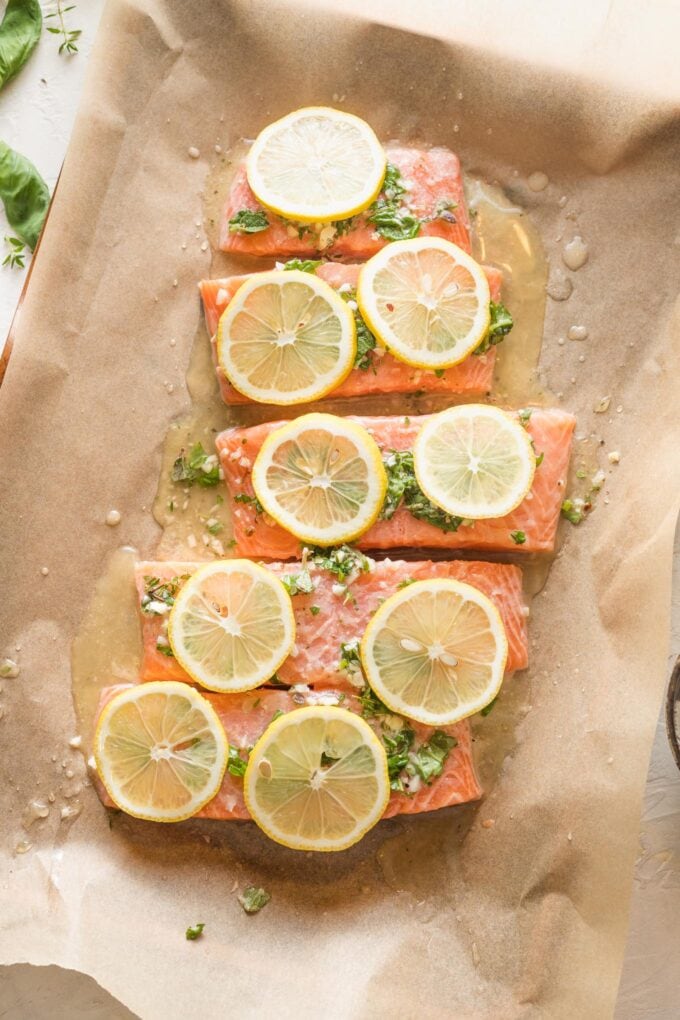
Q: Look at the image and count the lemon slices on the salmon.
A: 9